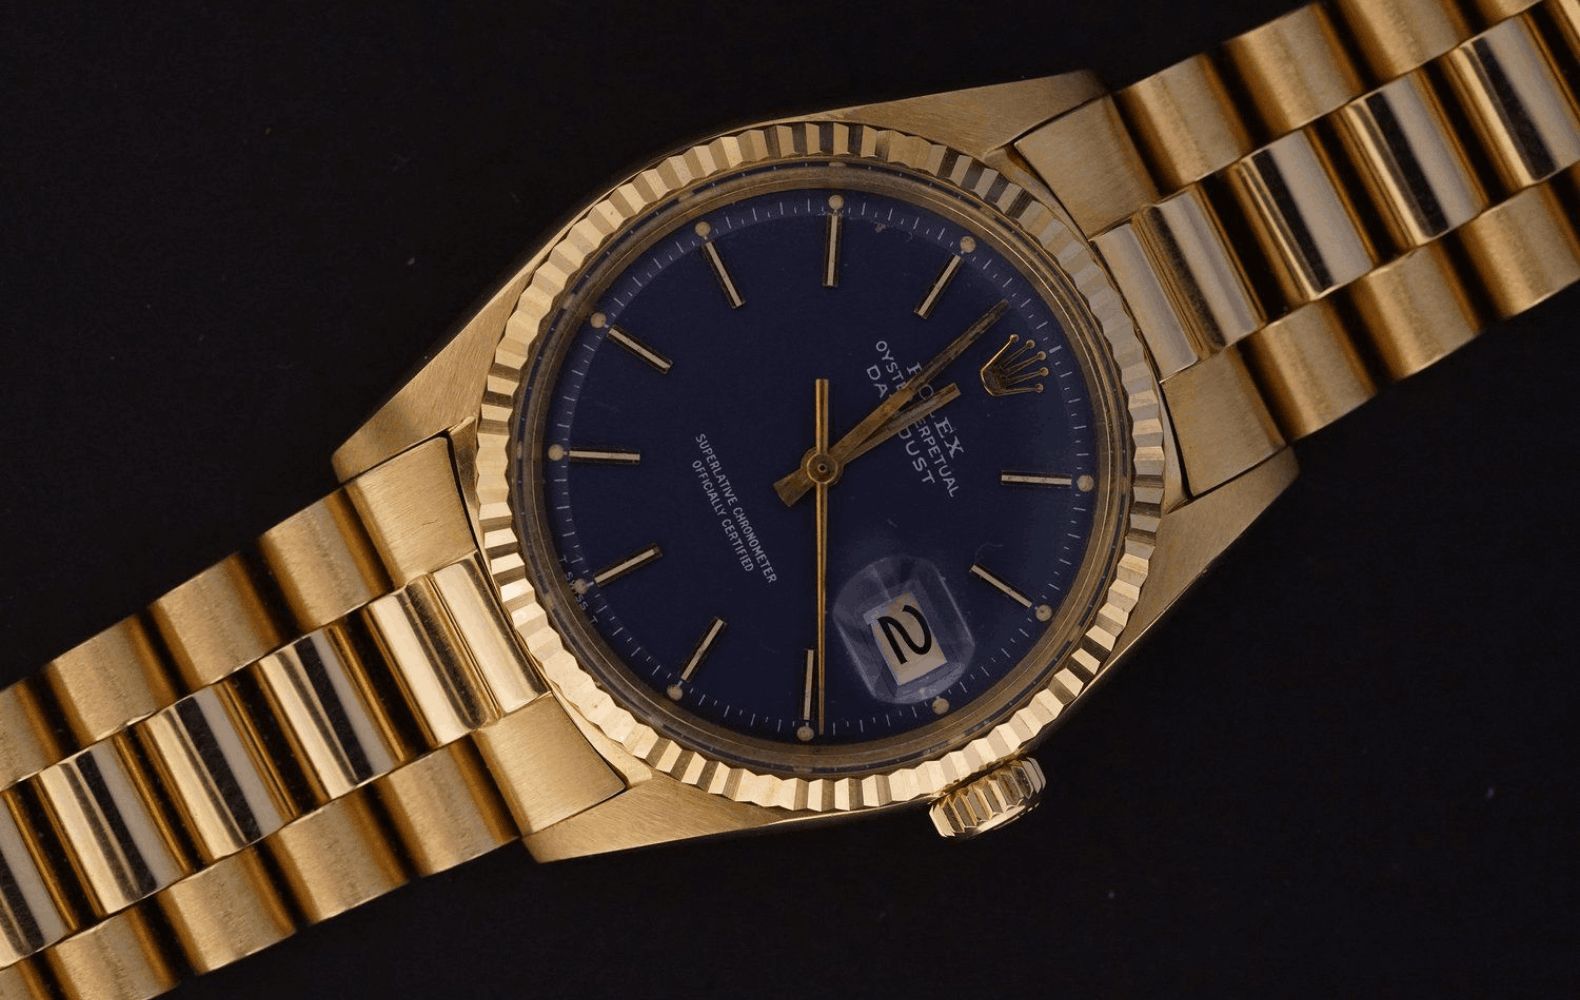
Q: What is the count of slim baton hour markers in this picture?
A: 10